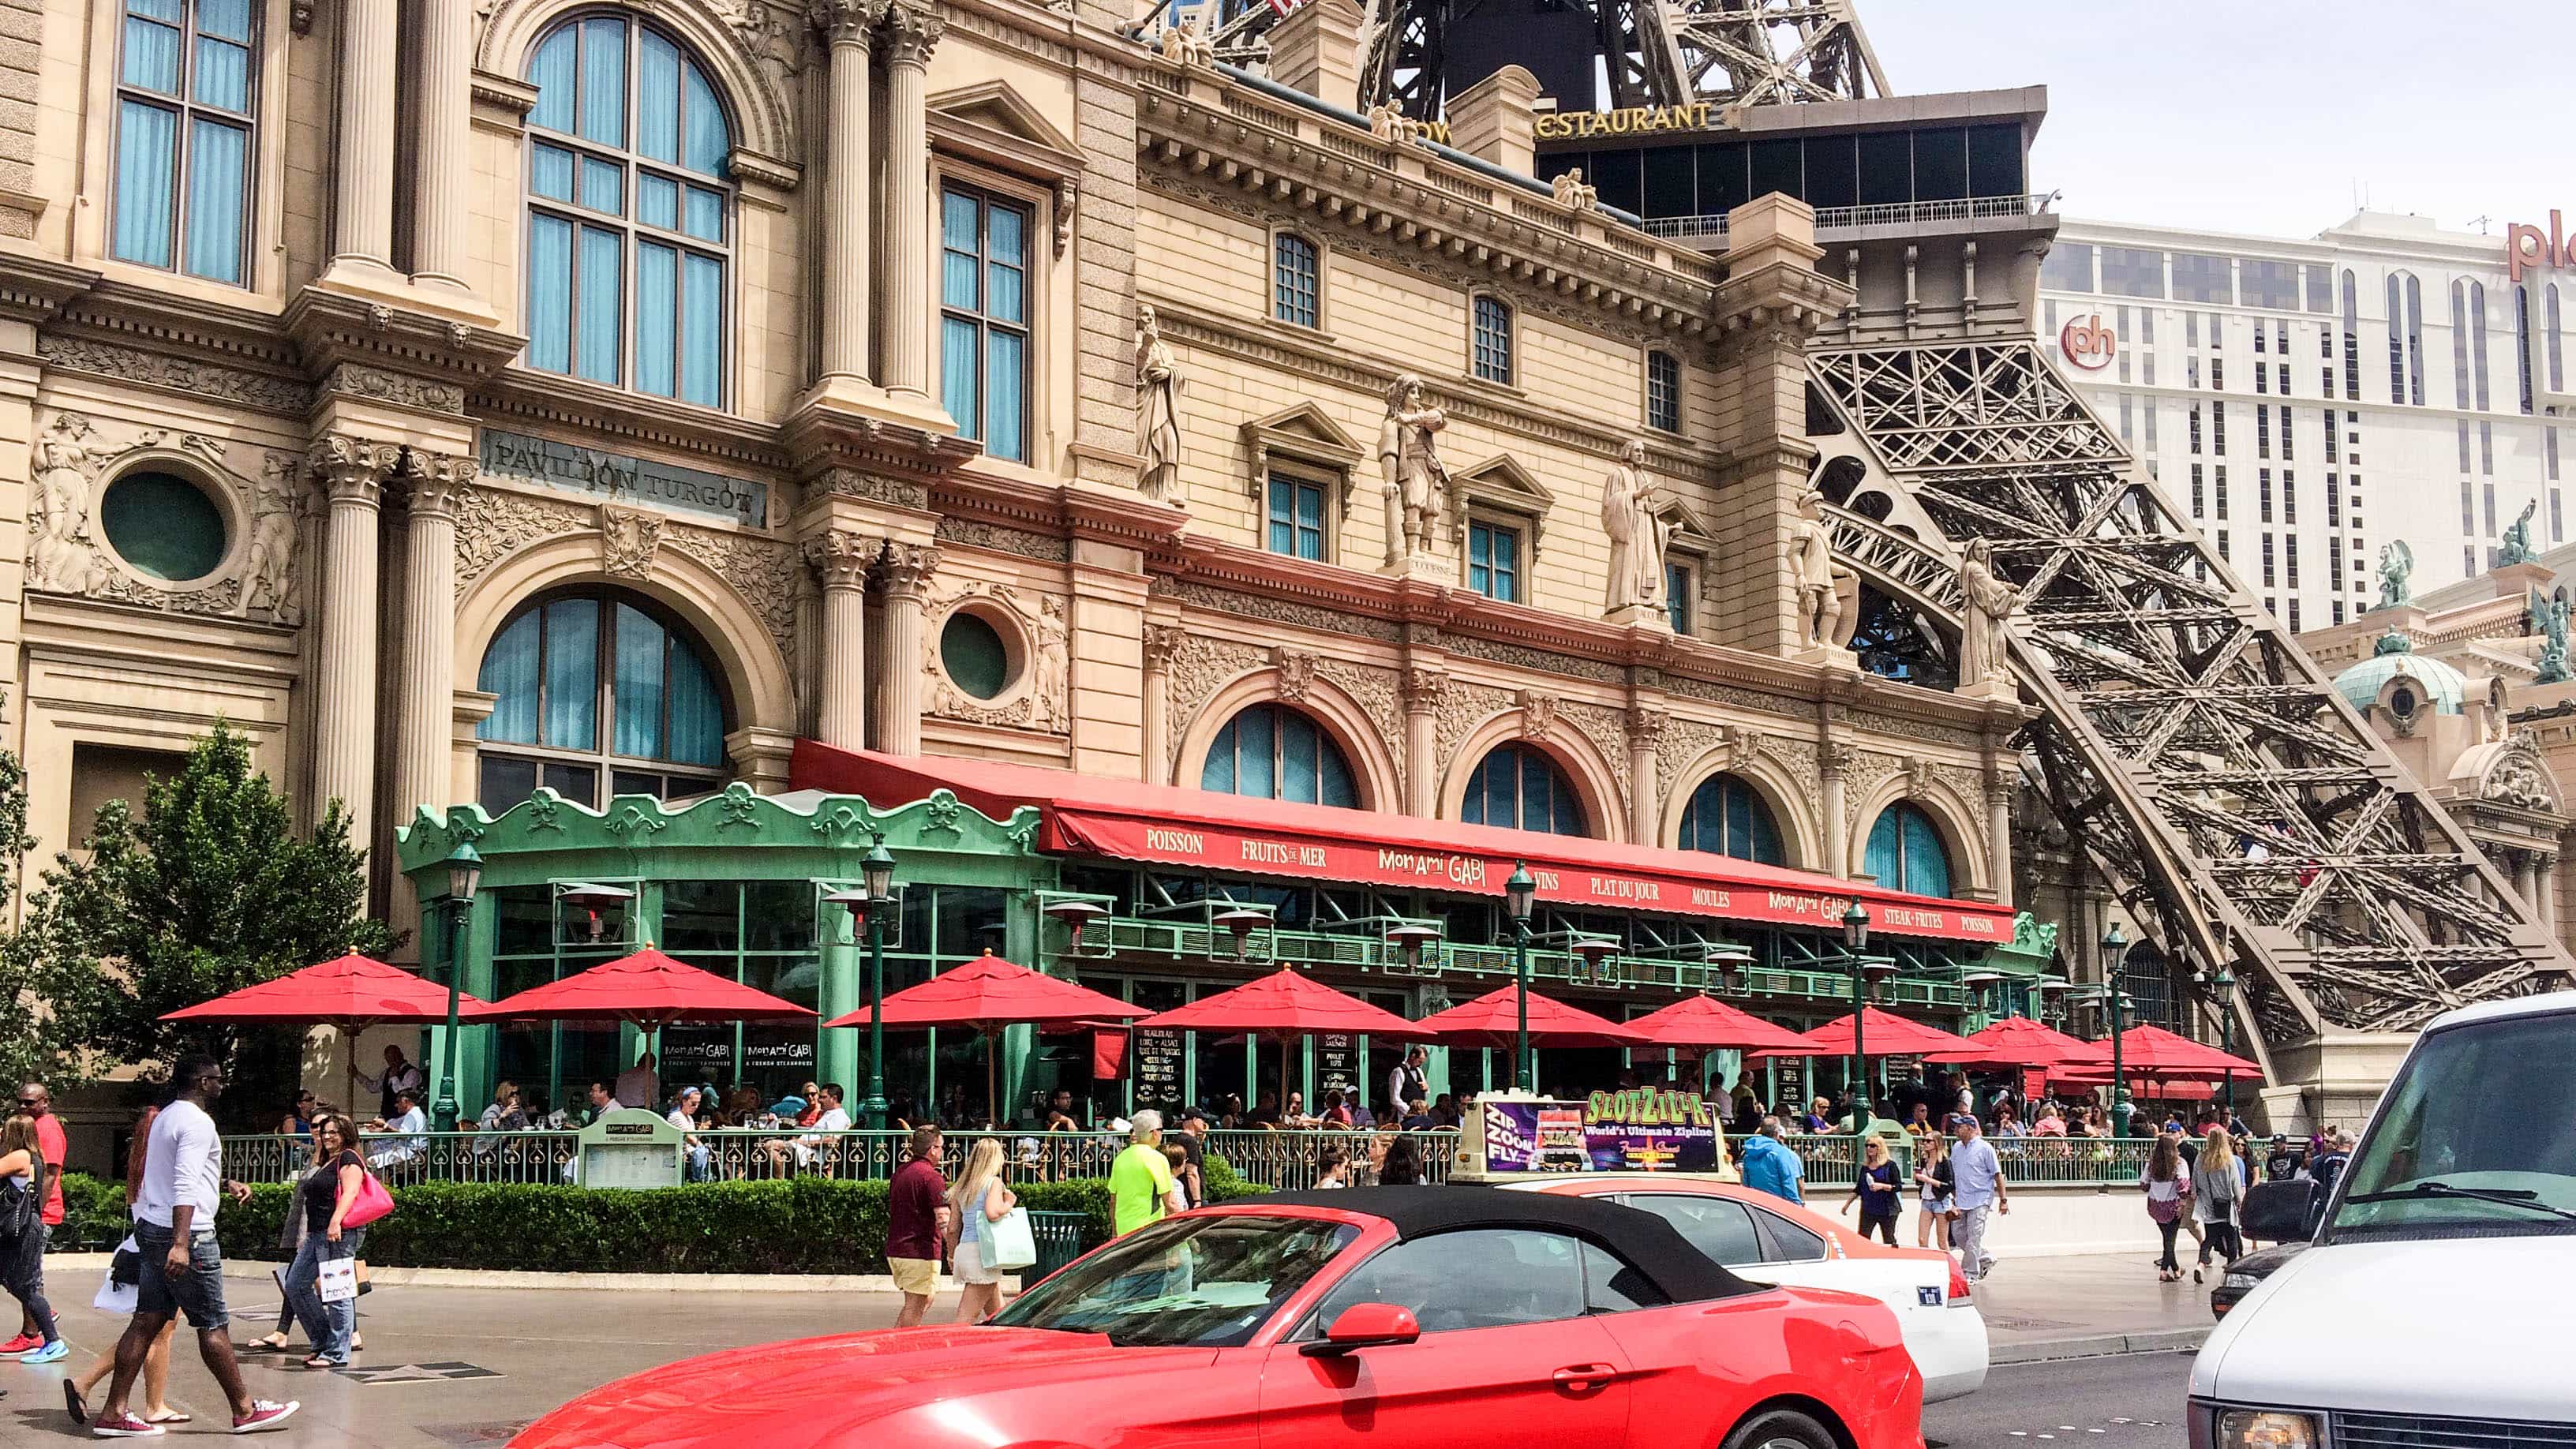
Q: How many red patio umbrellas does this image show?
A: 9